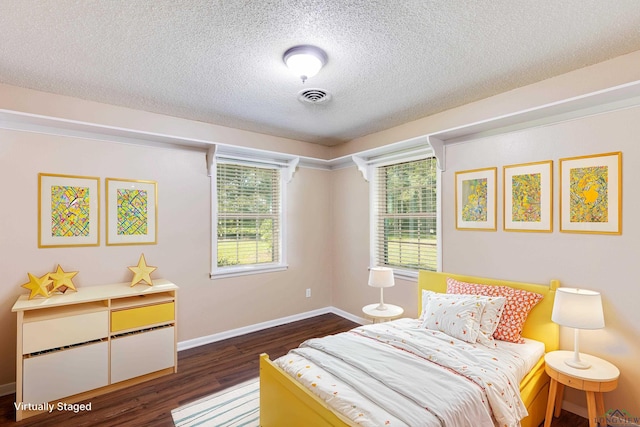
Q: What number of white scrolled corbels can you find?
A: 4